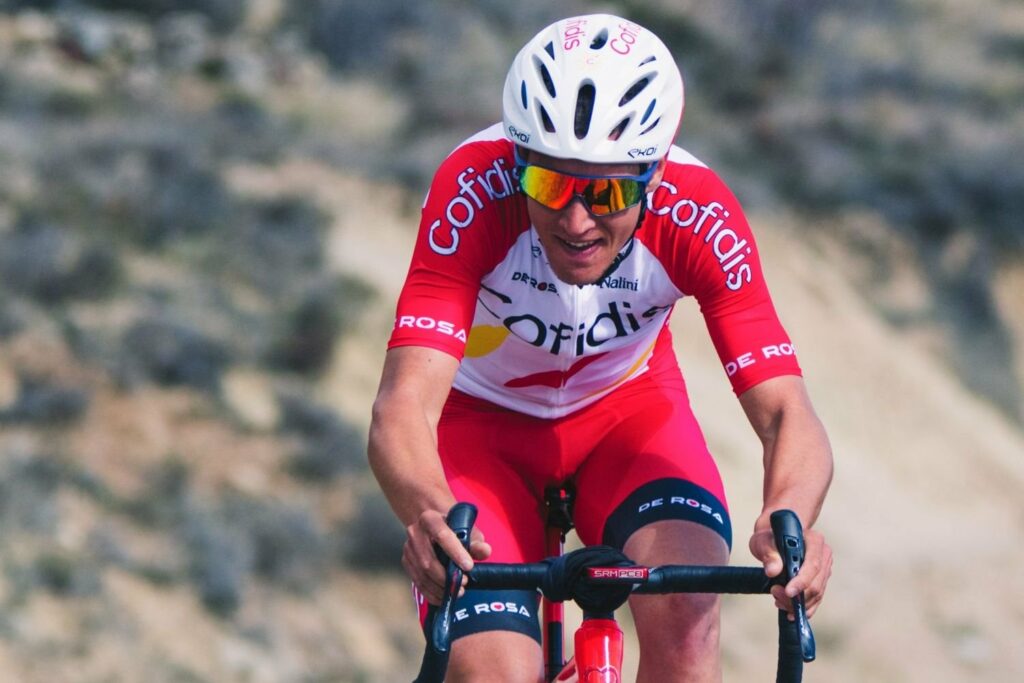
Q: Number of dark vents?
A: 11